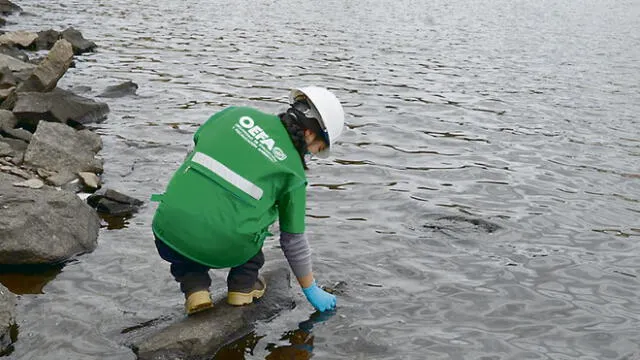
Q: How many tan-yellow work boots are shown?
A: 2